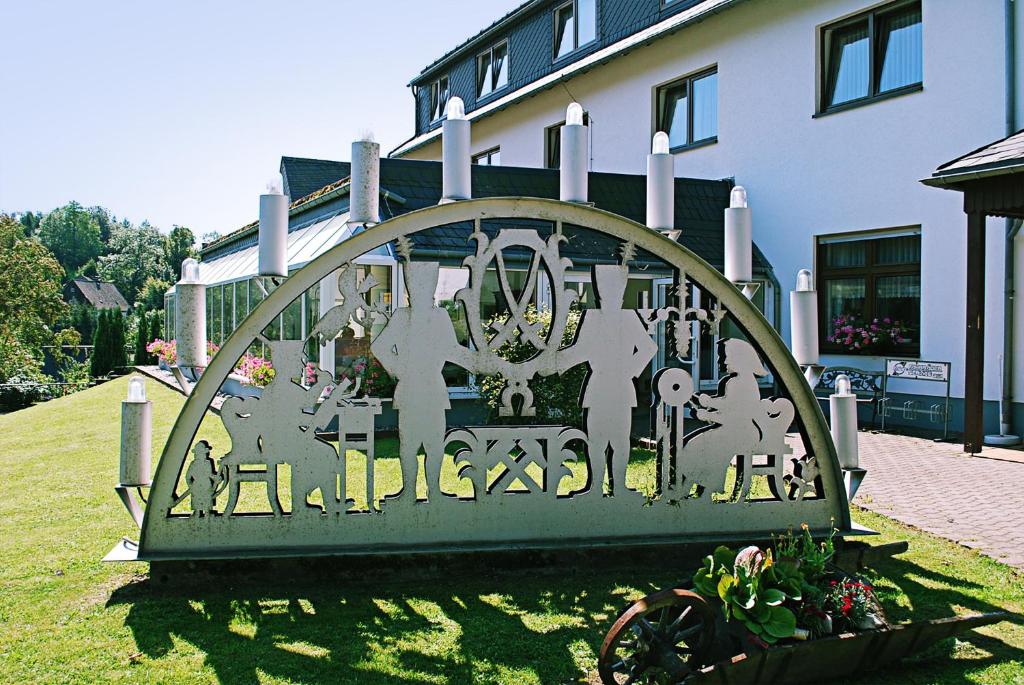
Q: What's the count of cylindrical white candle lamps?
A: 10